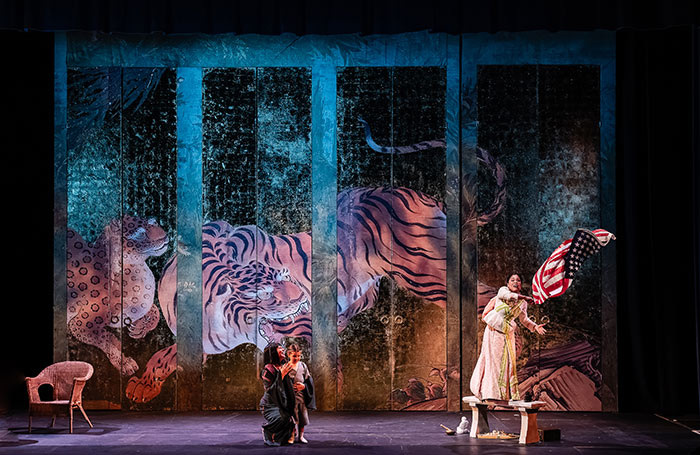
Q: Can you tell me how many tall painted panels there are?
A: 4